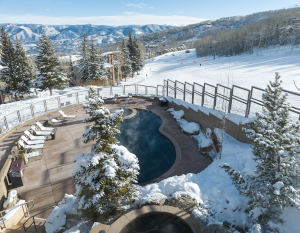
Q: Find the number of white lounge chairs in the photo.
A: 8